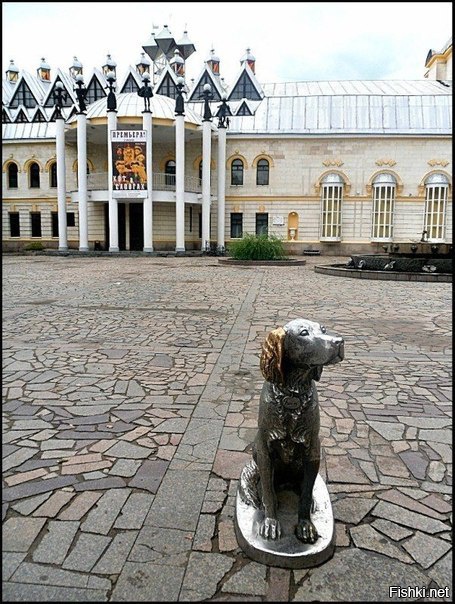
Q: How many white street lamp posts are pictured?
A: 7